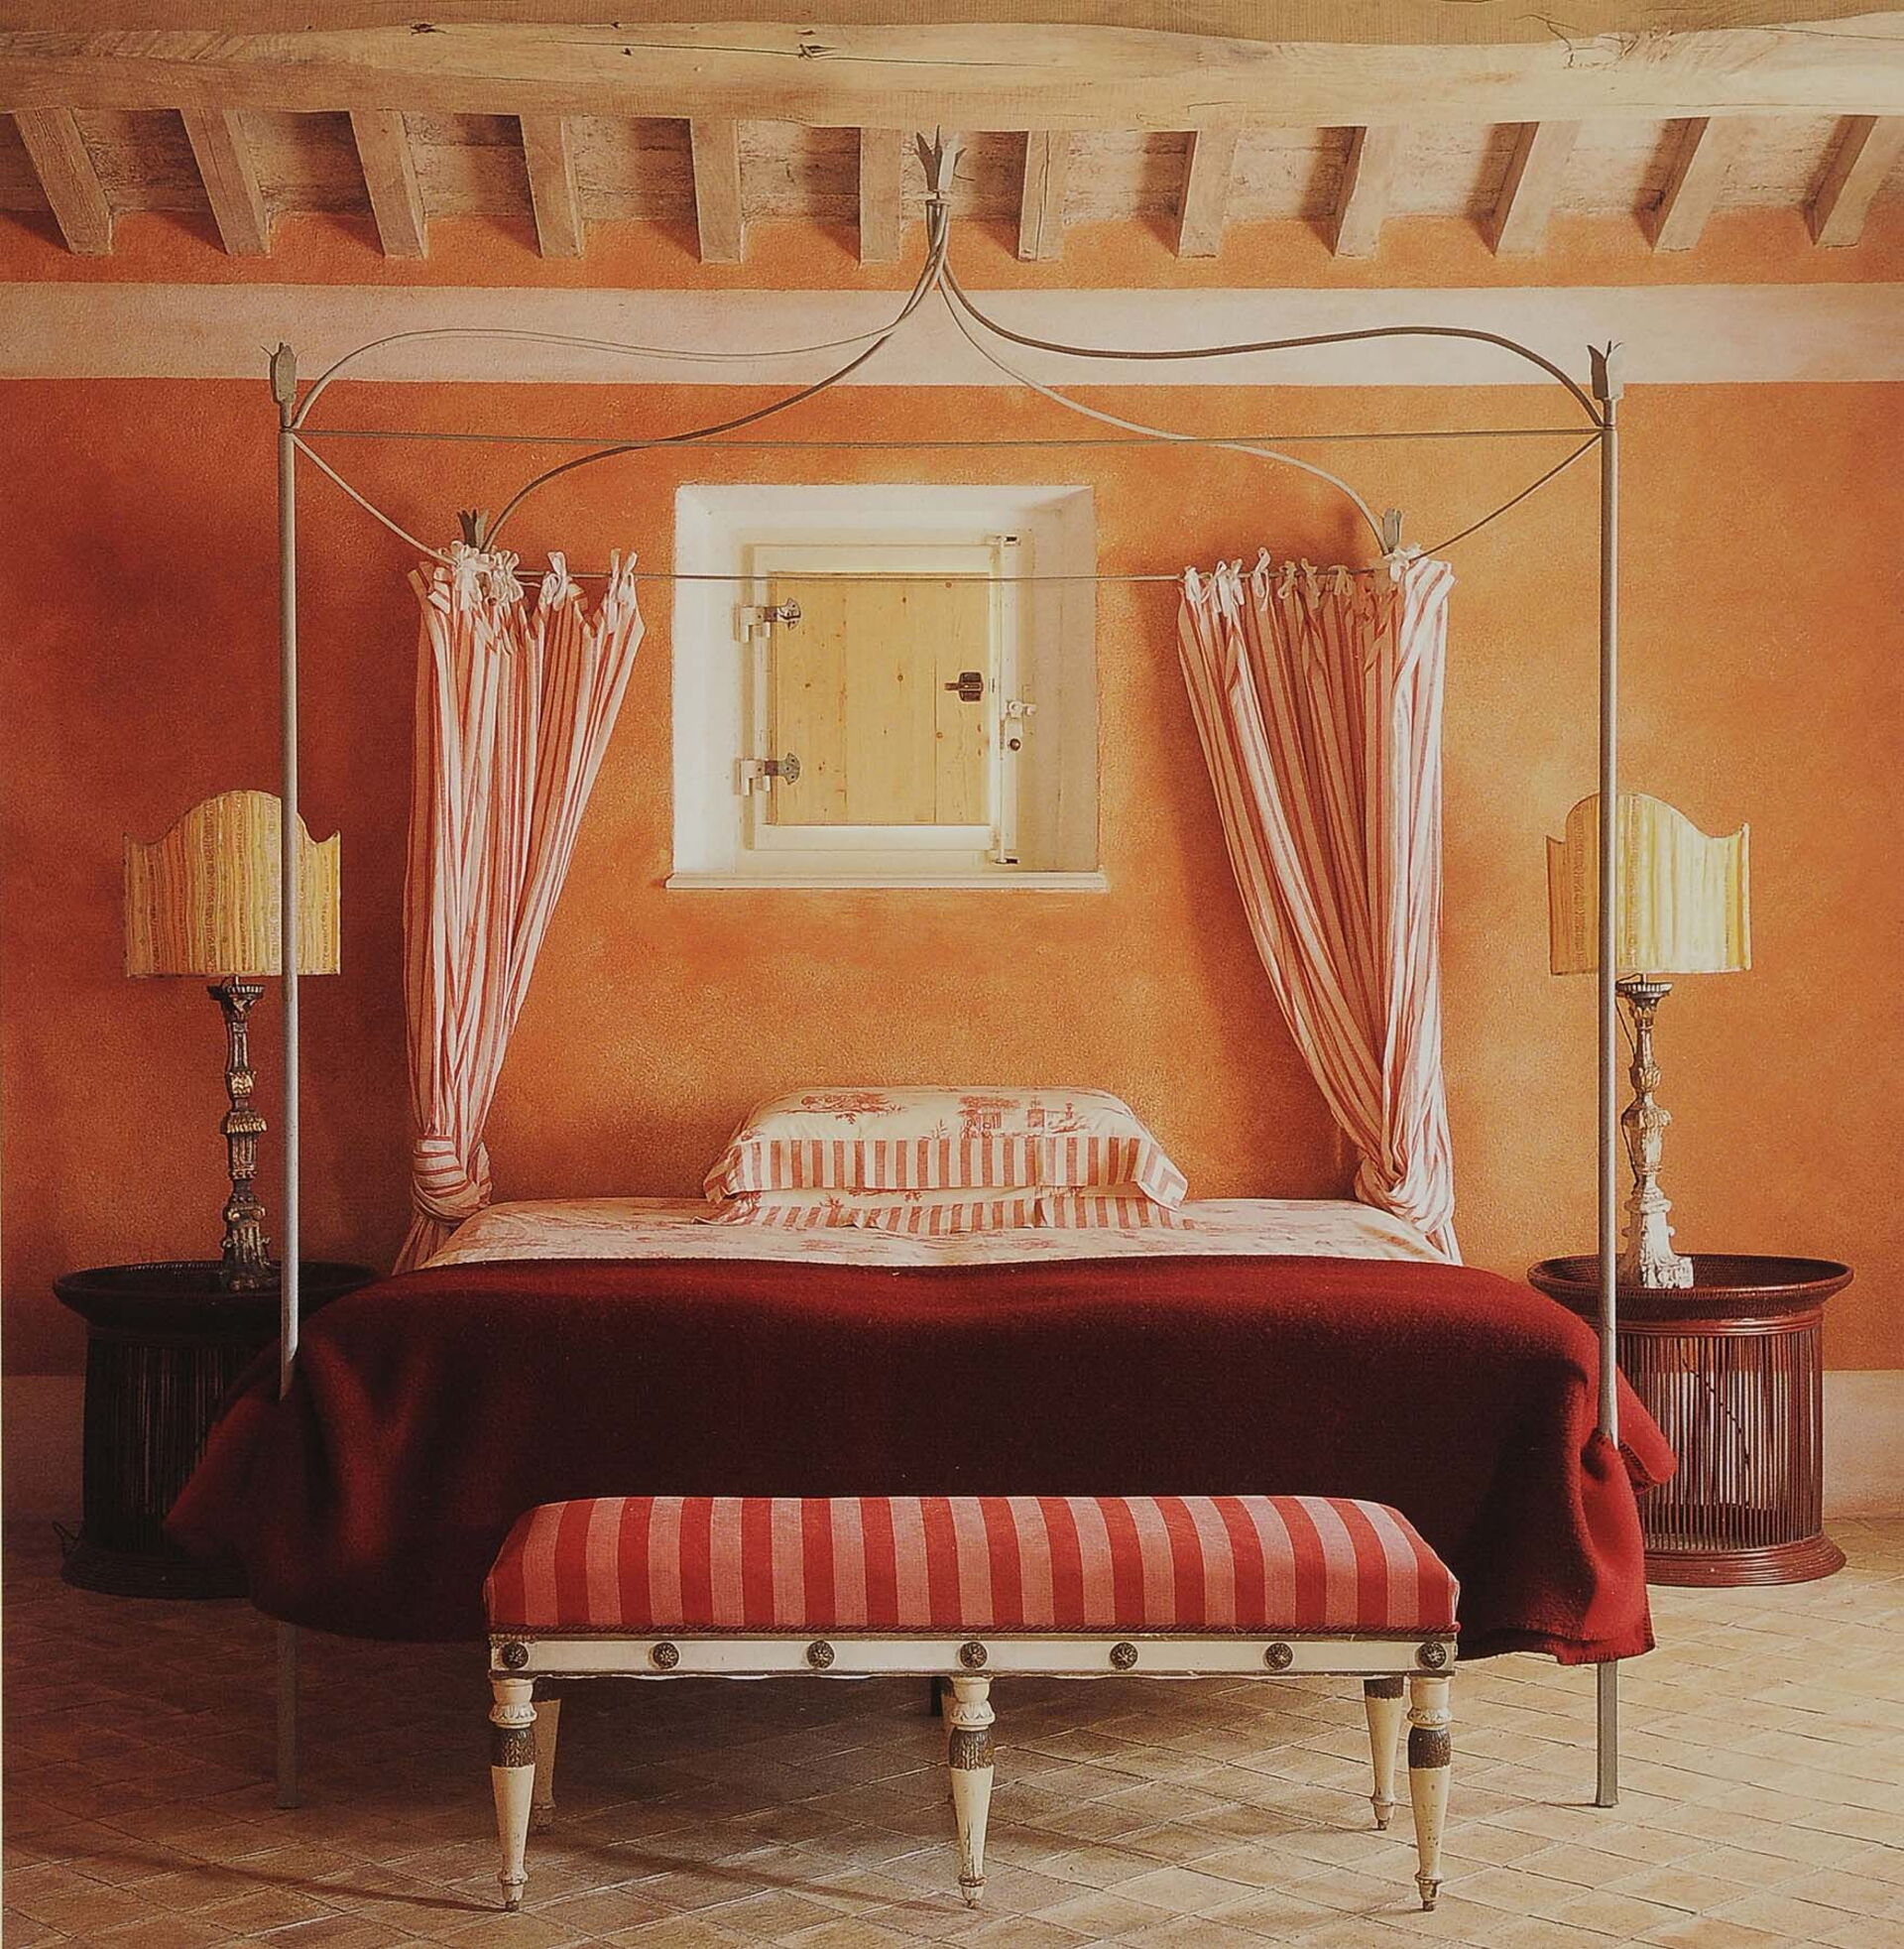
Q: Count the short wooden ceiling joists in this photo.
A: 12